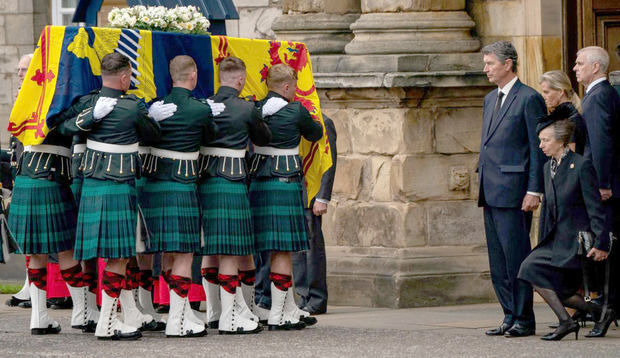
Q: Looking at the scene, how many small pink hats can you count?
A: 0